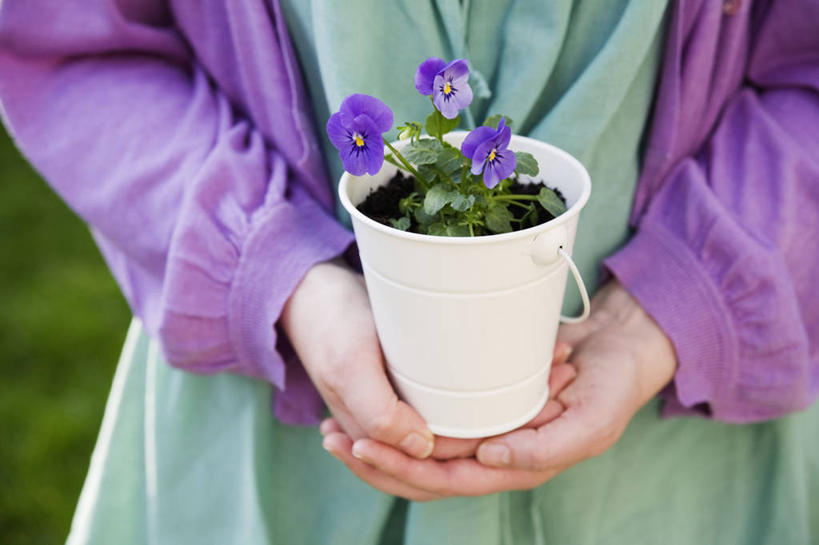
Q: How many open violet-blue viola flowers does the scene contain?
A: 3